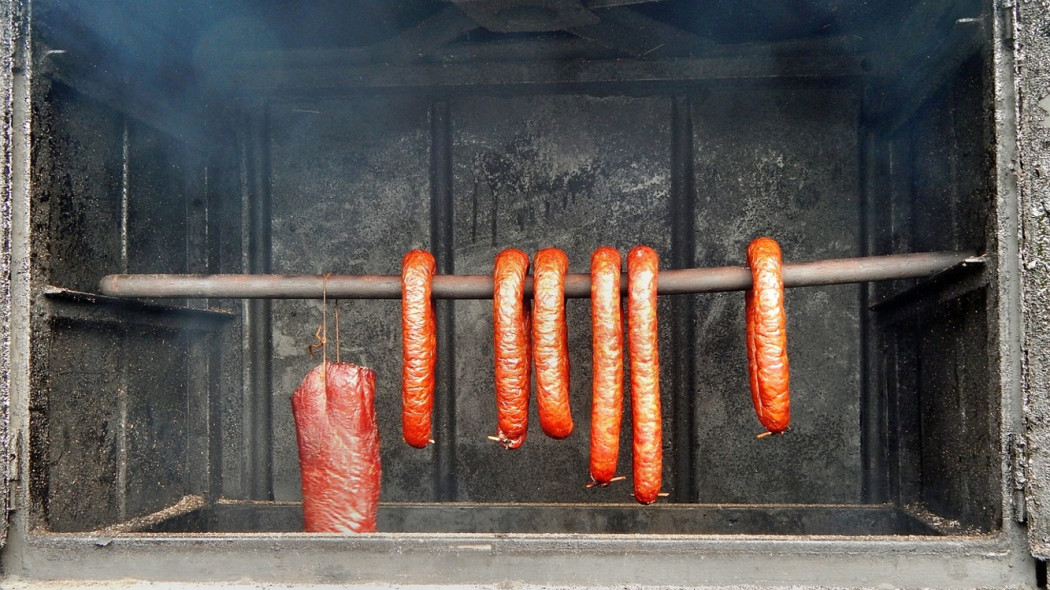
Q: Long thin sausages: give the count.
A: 6